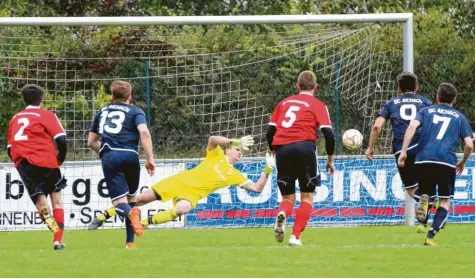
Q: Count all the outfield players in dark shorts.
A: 5